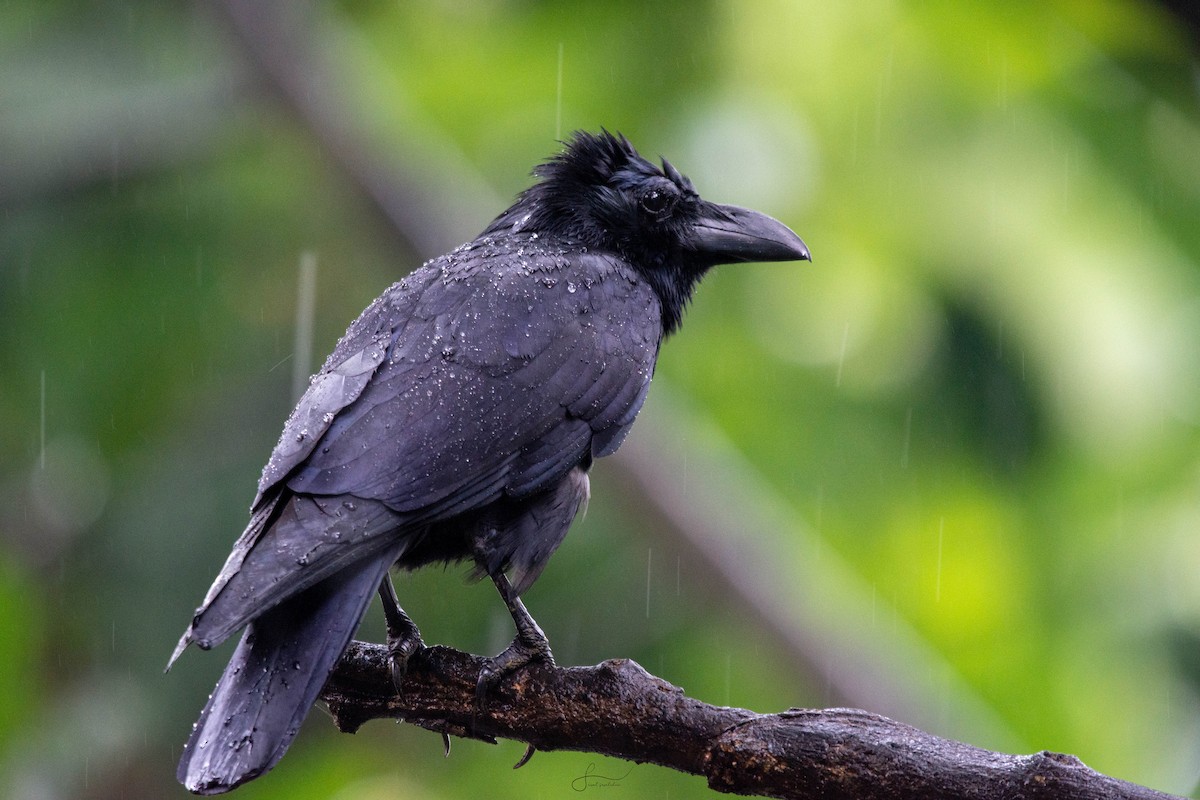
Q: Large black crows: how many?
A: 1